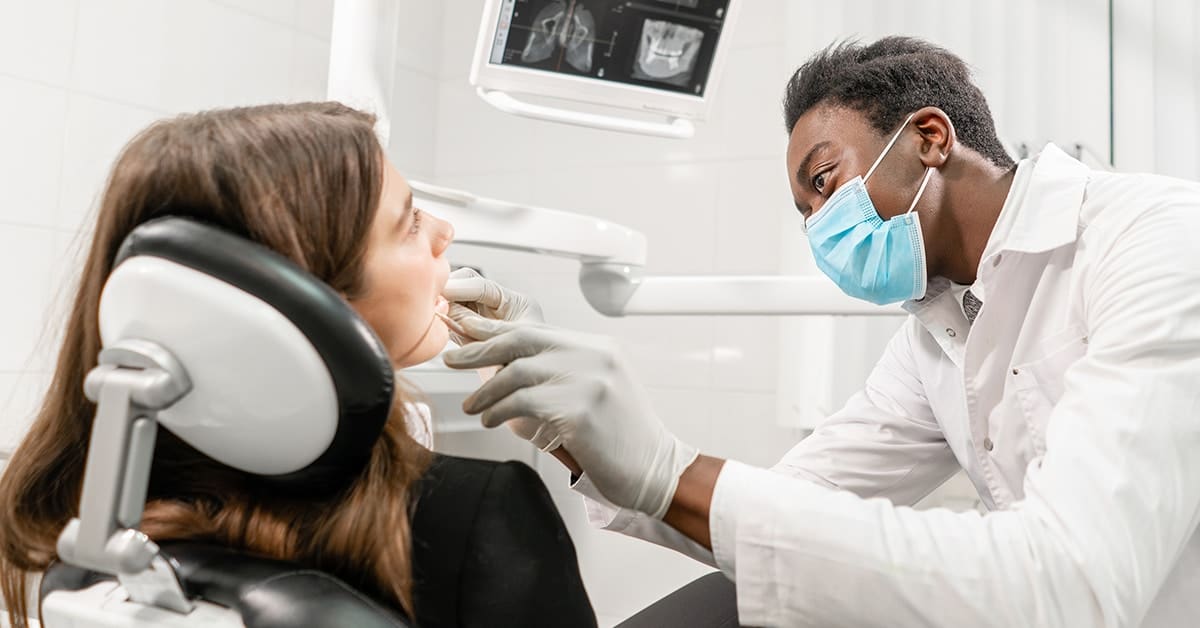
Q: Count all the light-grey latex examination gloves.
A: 2